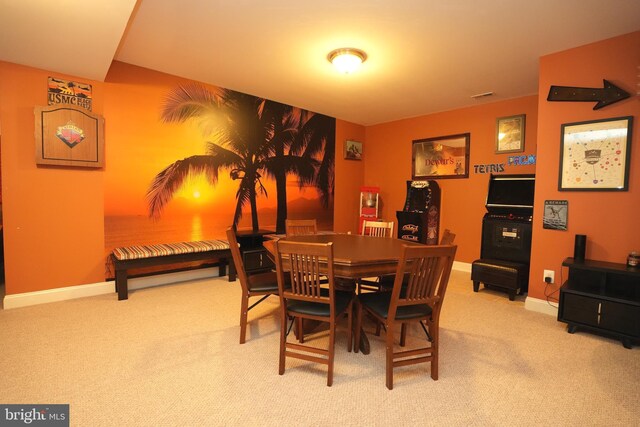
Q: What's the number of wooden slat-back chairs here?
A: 6